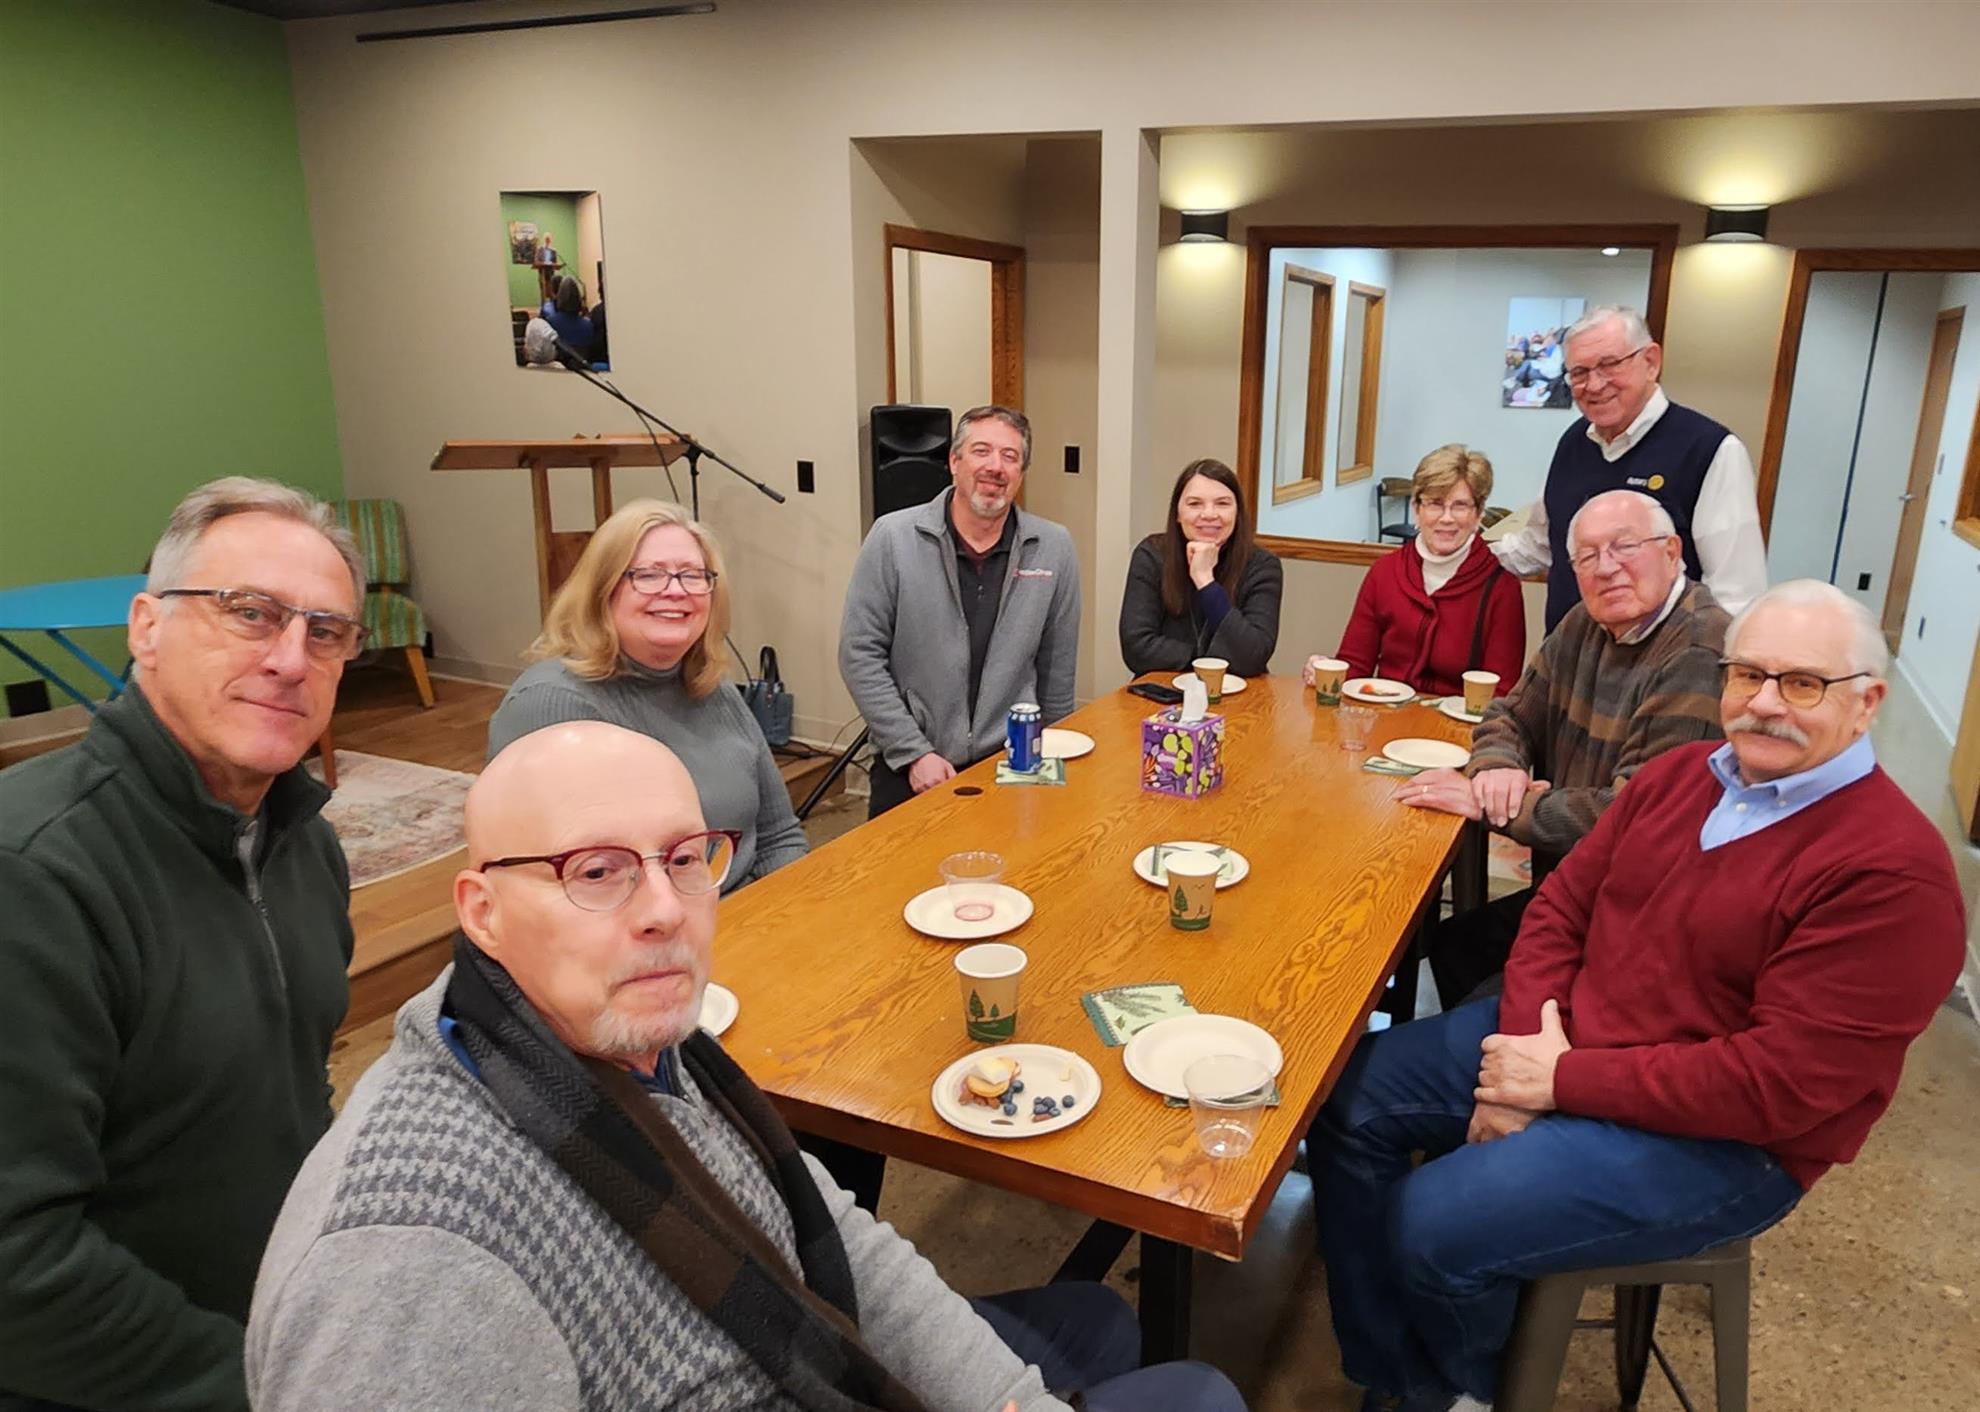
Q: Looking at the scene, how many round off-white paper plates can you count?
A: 10